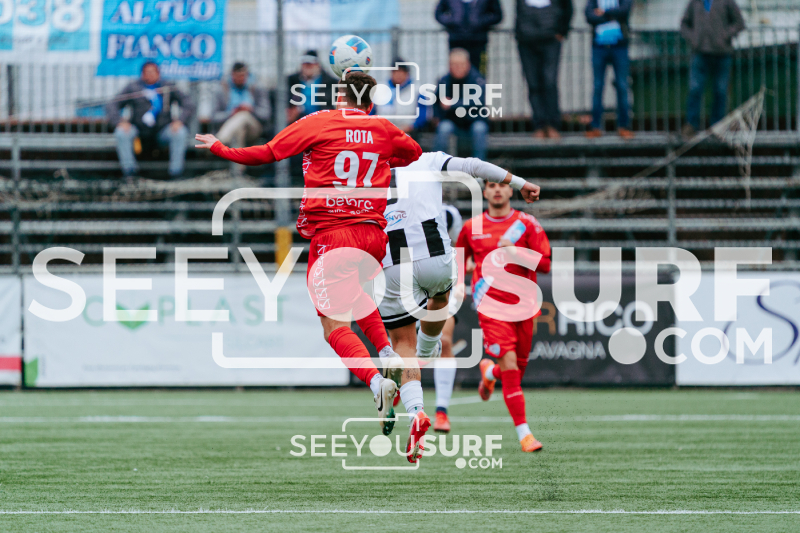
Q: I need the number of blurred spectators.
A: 9